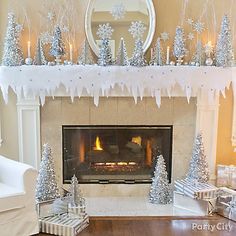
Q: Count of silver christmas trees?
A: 15